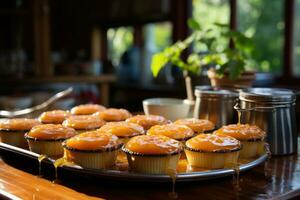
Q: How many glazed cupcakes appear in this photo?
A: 14